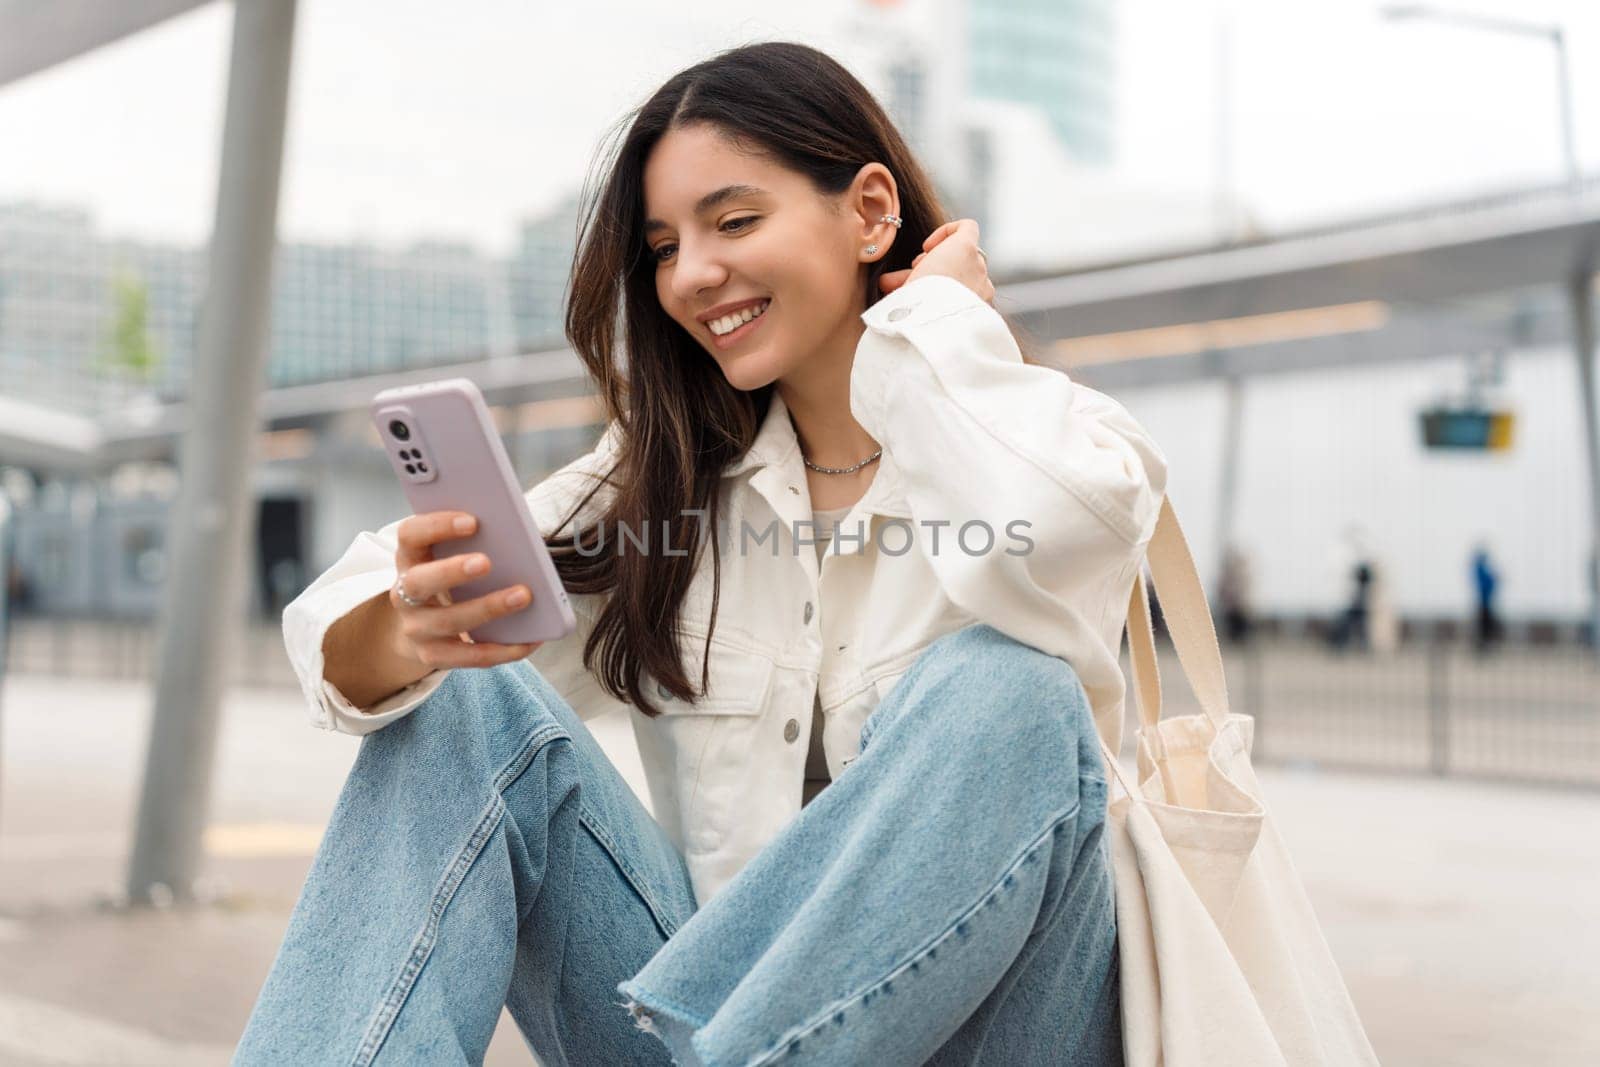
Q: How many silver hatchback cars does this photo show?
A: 0